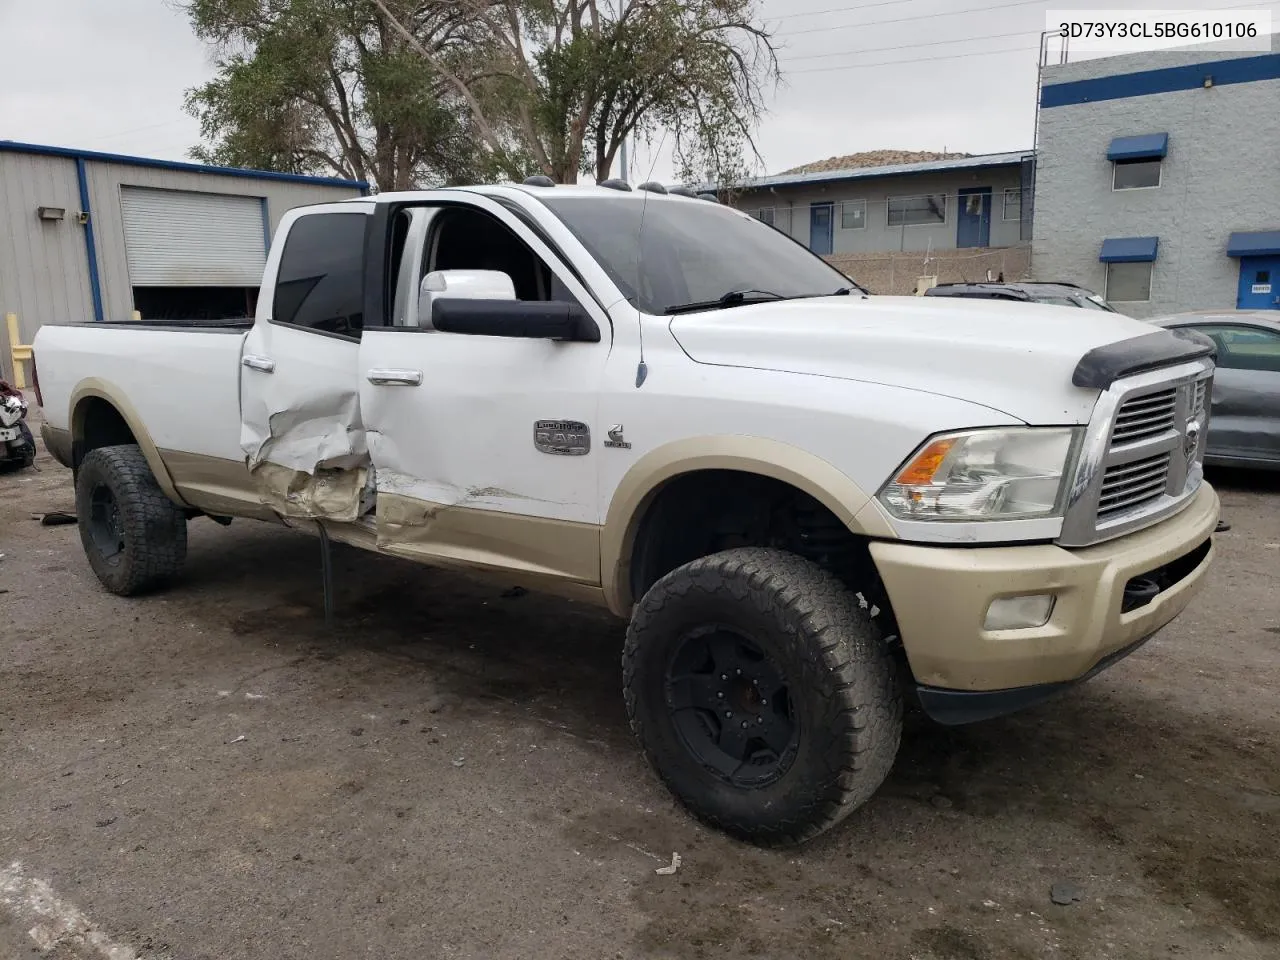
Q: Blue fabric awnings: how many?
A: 3